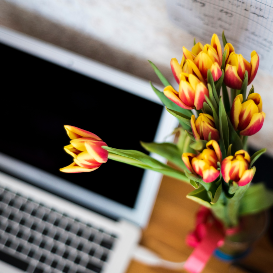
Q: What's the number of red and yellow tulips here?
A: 9